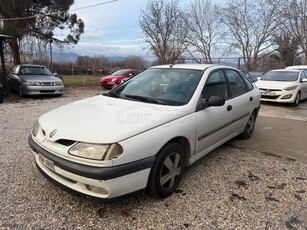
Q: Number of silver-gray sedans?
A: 1